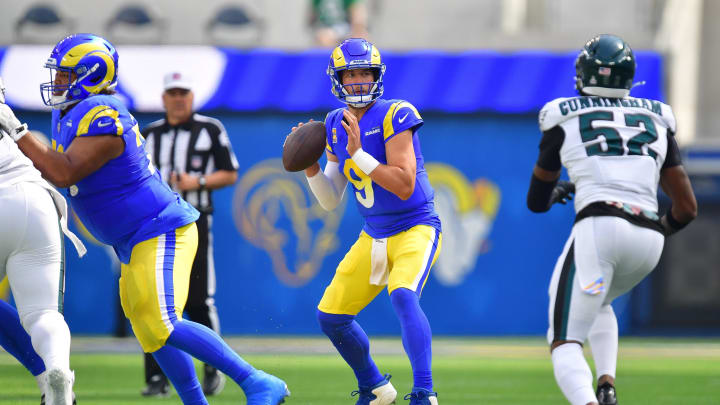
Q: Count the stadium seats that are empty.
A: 3